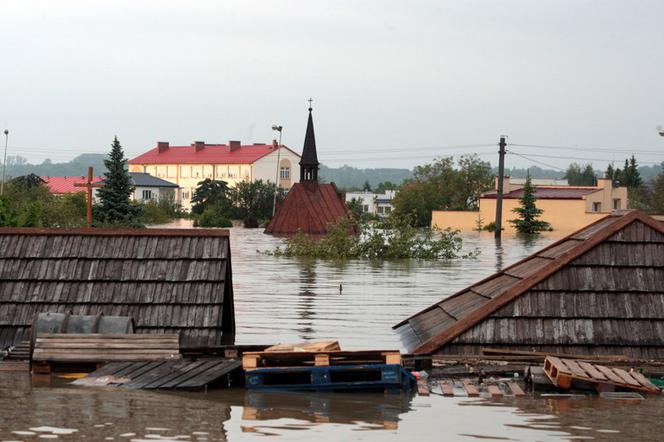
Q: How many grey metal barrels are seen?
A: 1